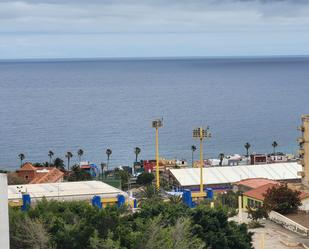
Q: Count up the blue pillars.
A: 5